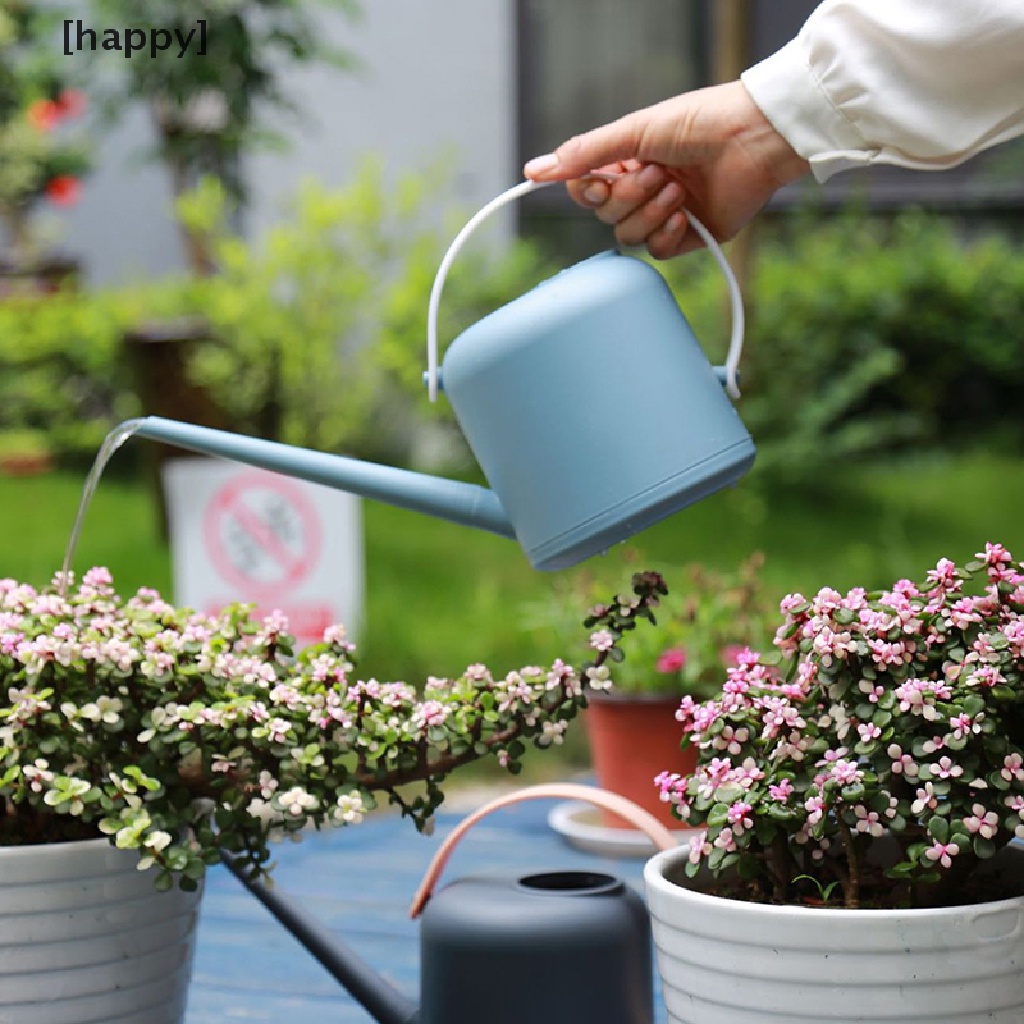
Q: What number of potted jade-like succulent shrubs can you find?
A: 2